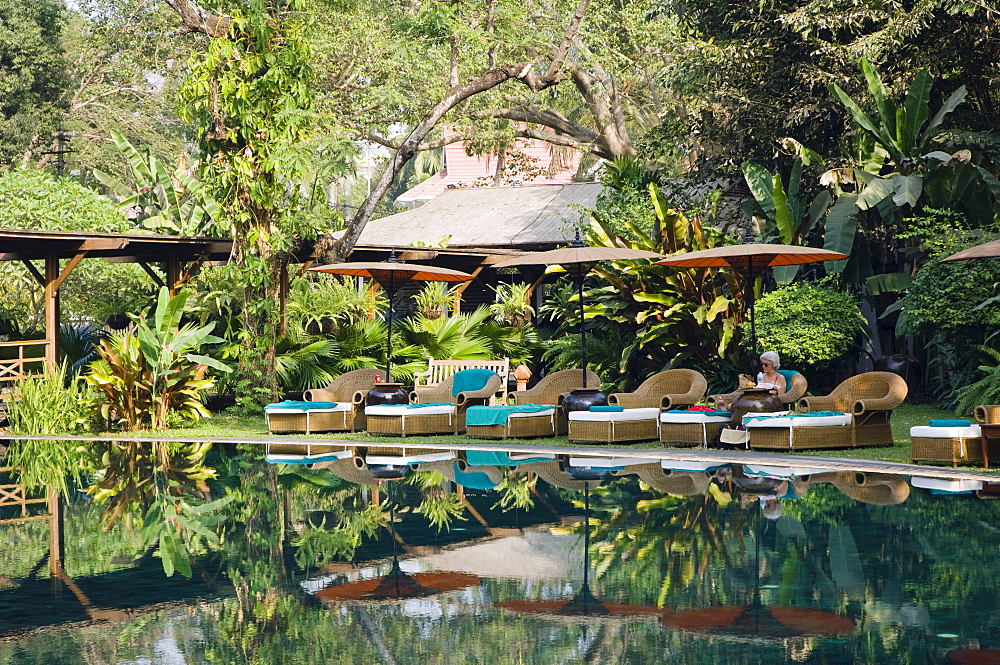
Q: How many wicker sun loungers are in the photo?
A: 7